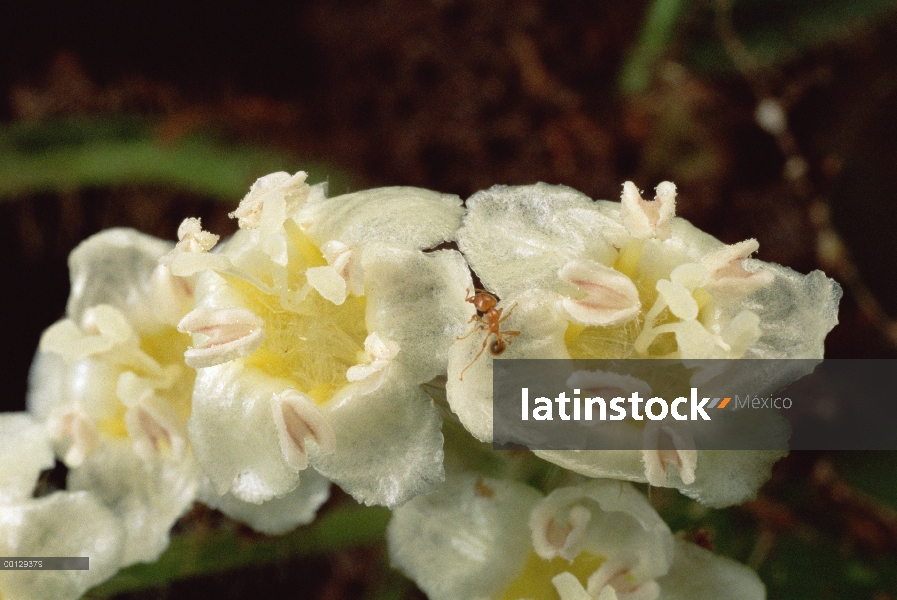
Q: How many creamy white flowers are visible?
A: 5